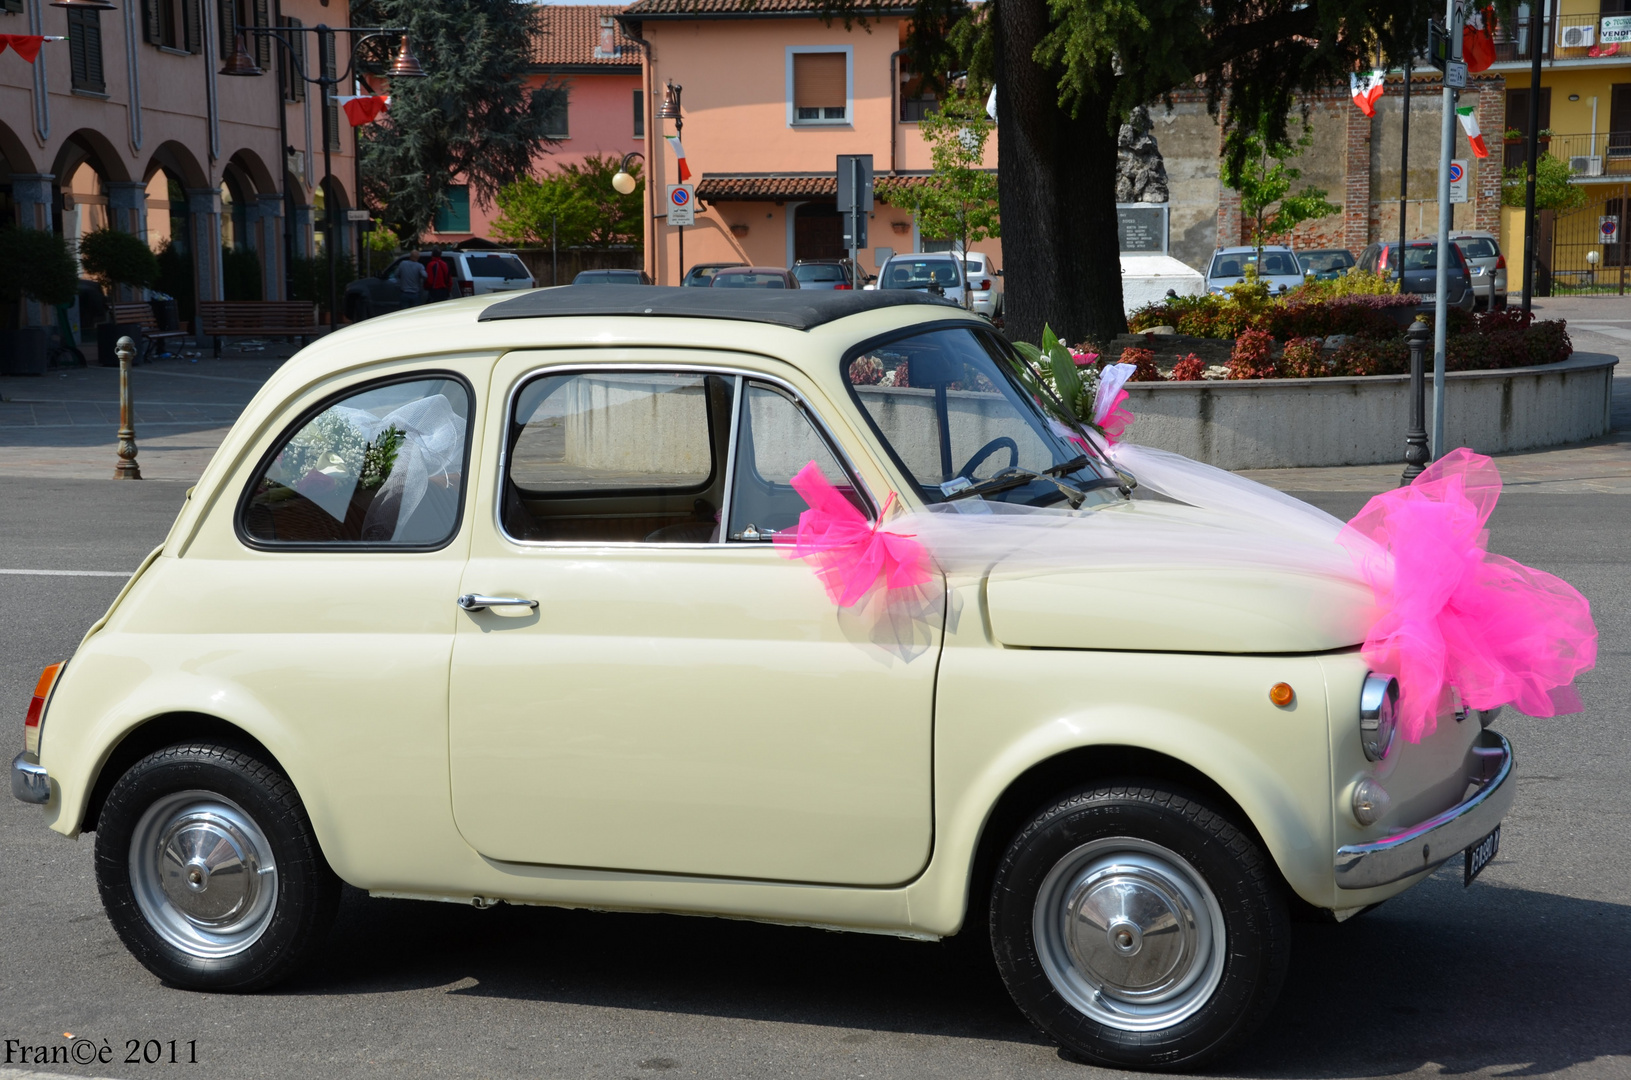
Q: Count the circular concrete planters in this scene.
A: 1